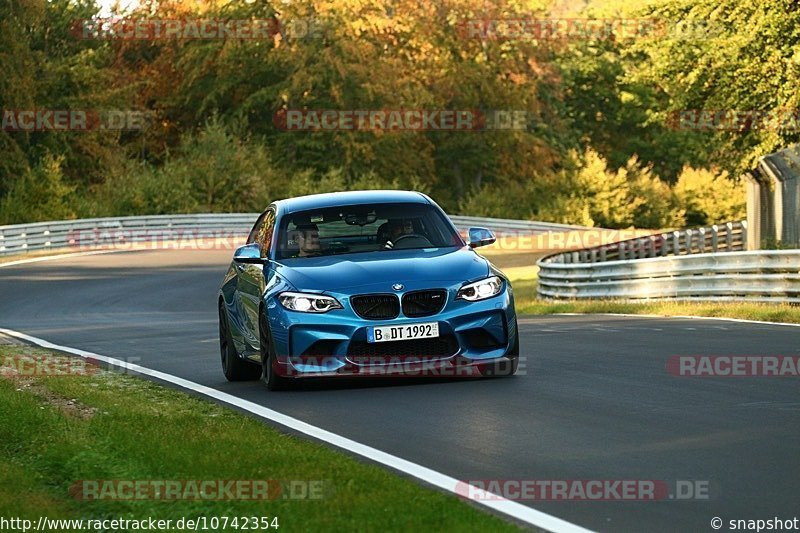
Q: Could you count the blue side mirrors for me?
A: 2